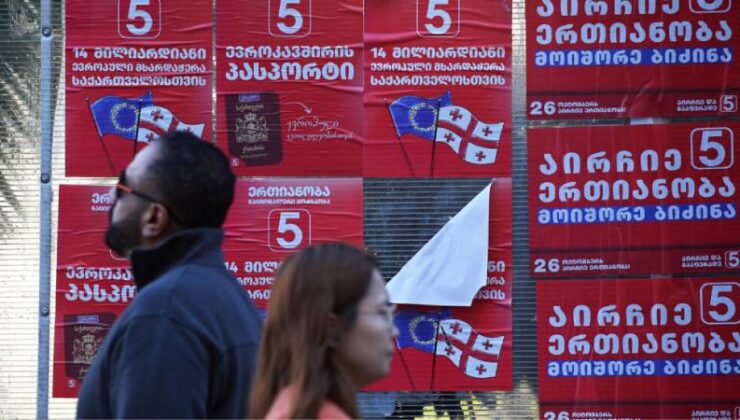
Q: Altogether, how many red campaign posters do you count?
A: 9